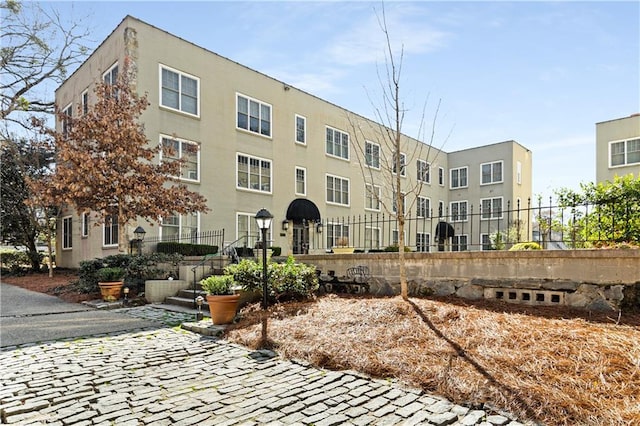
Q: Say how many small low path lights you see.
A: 2